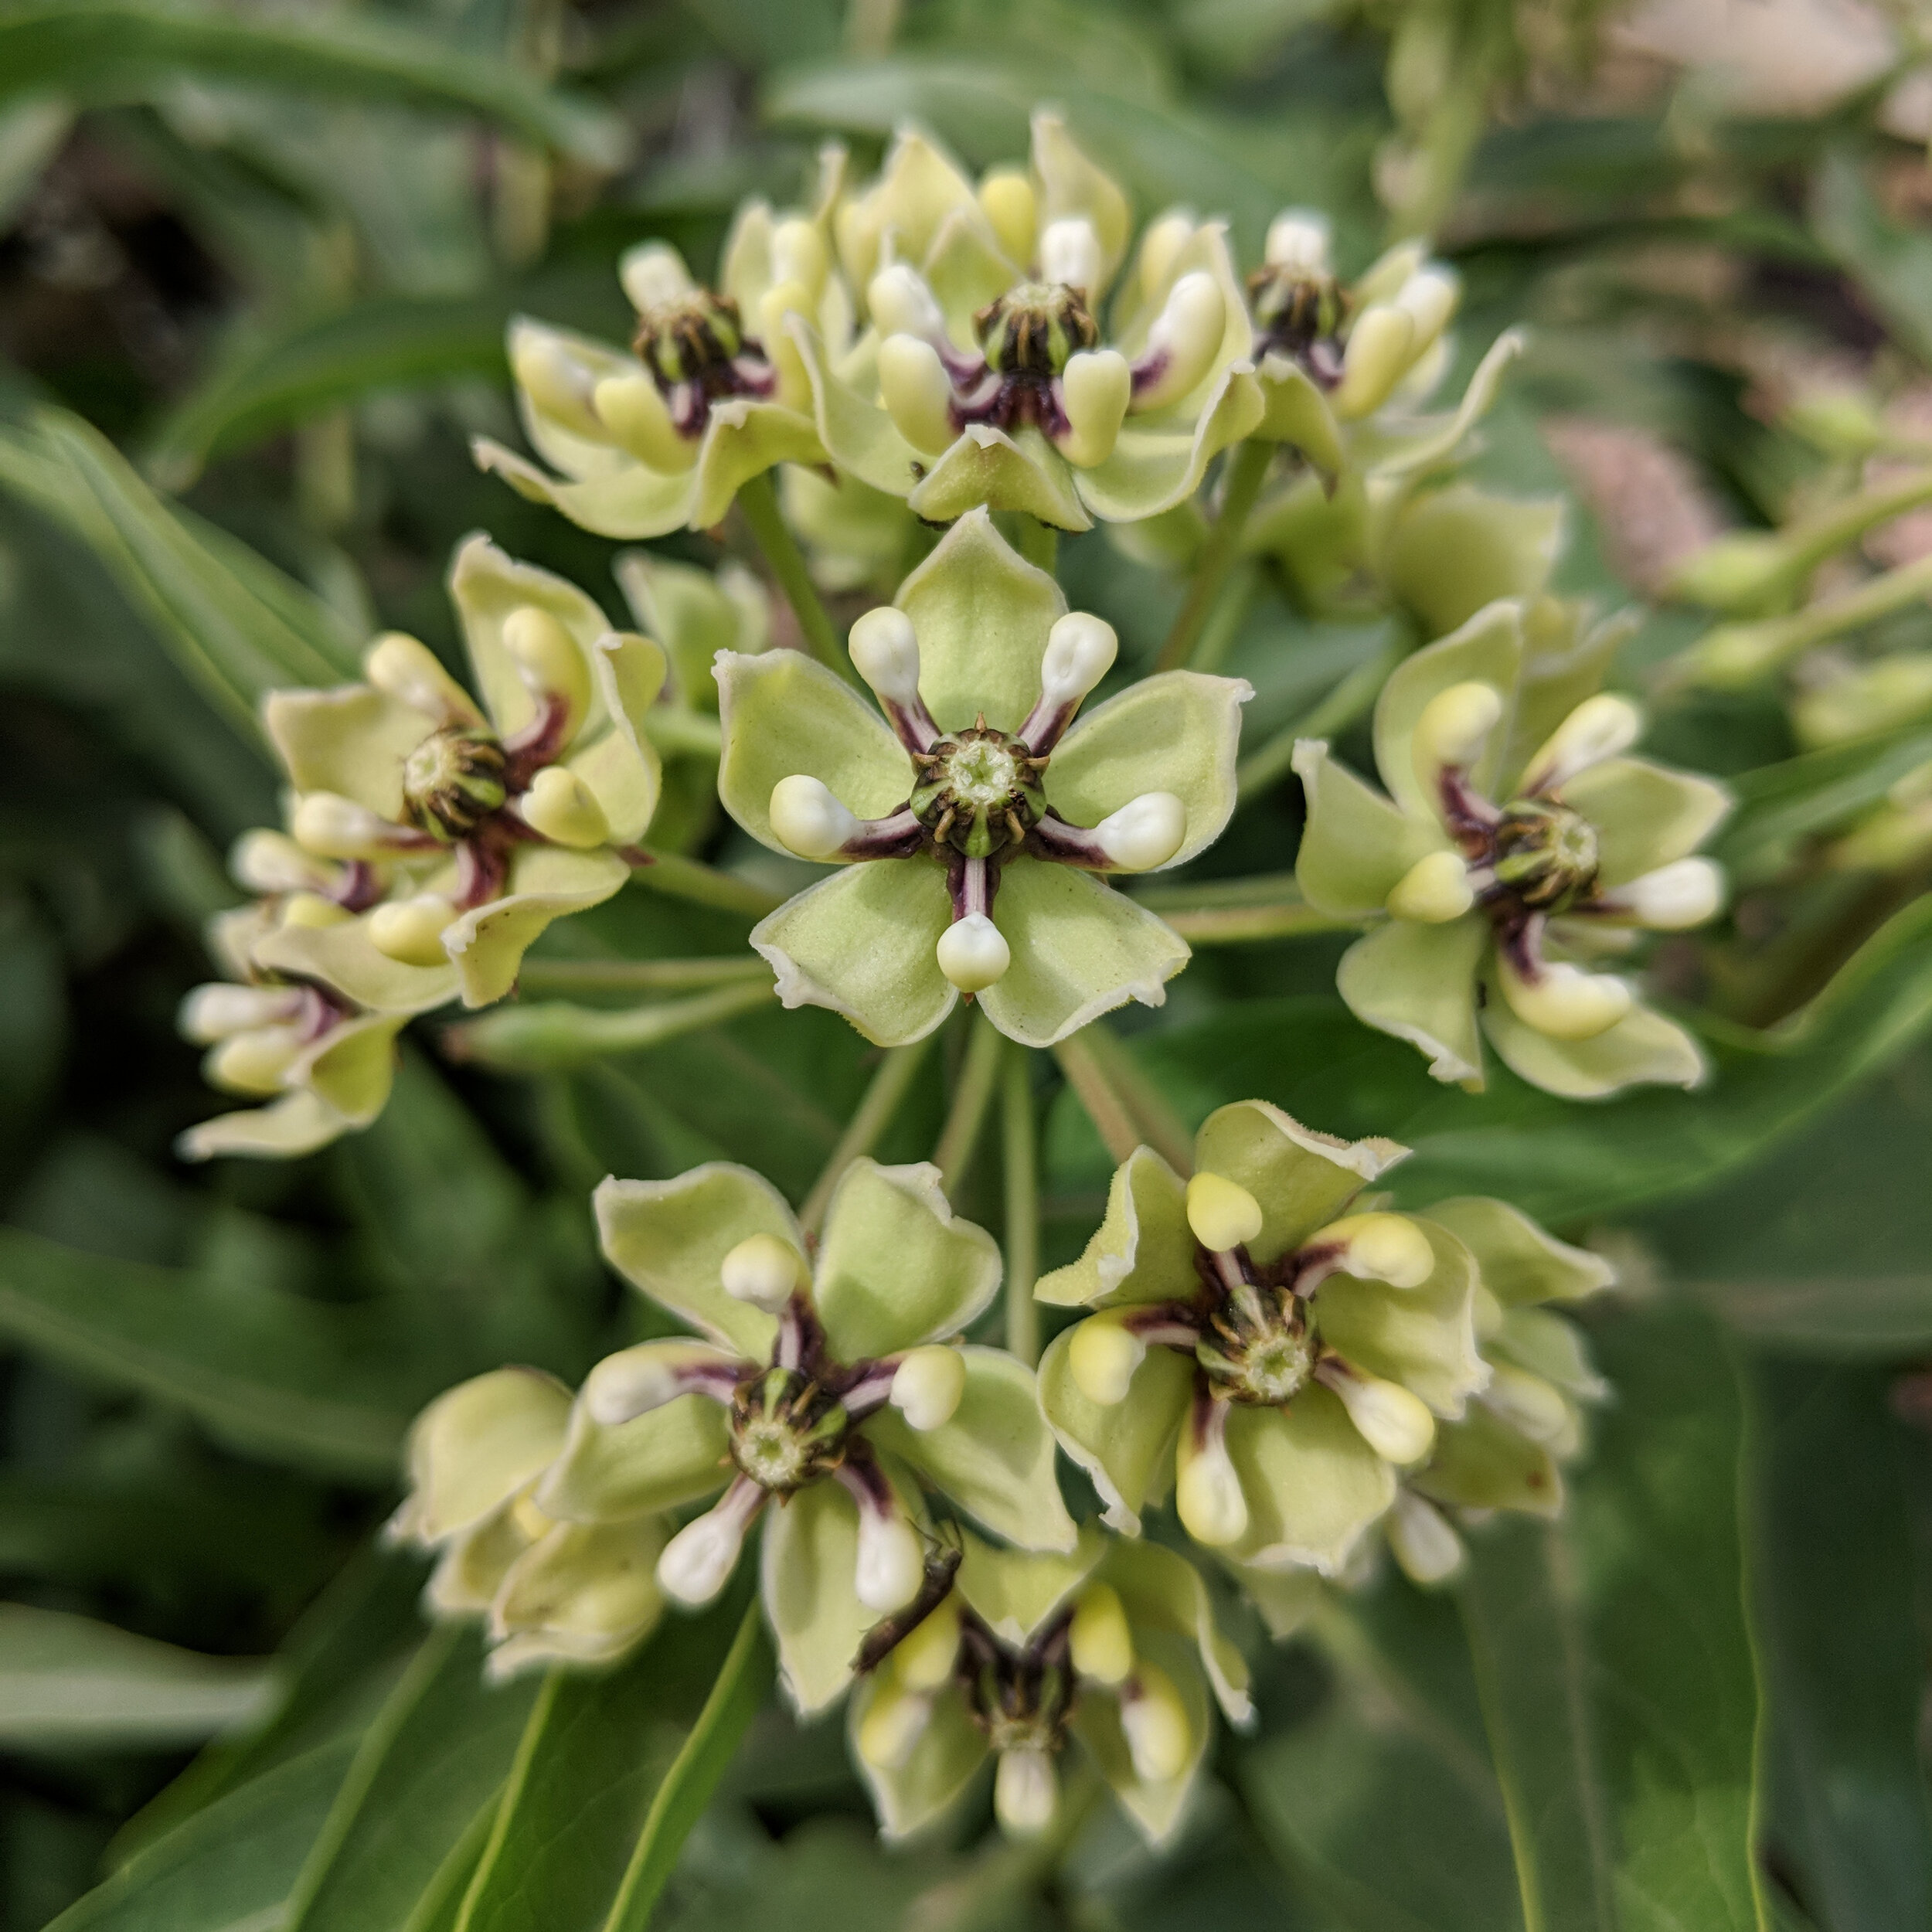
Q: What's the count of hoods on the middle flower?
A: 5